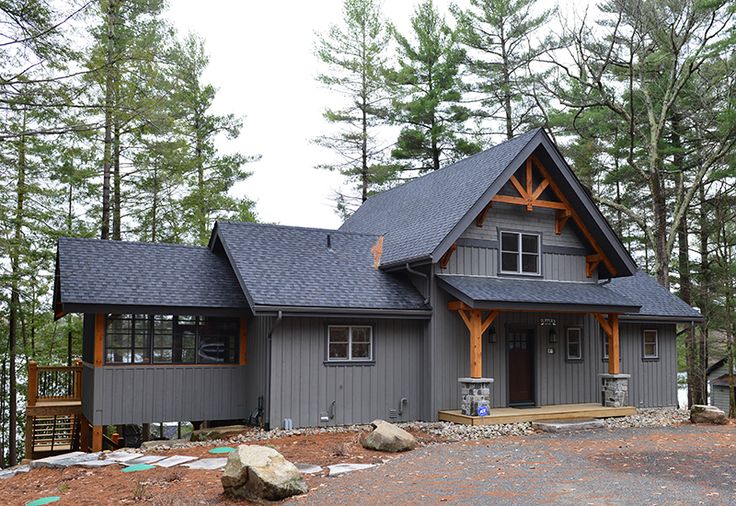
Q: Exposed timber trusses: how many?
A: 1